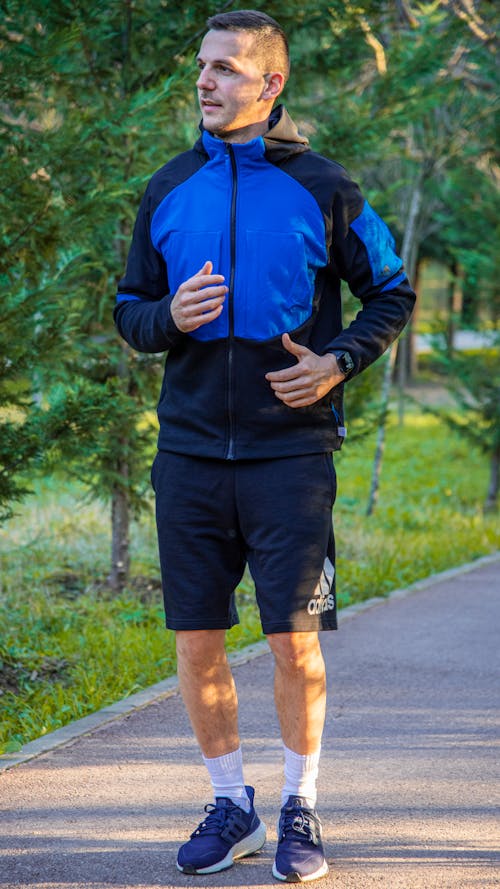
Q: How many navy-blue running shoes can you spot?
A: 2